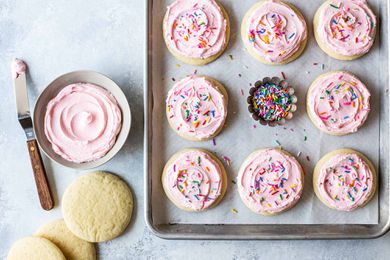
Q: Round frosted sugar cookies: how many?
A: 8